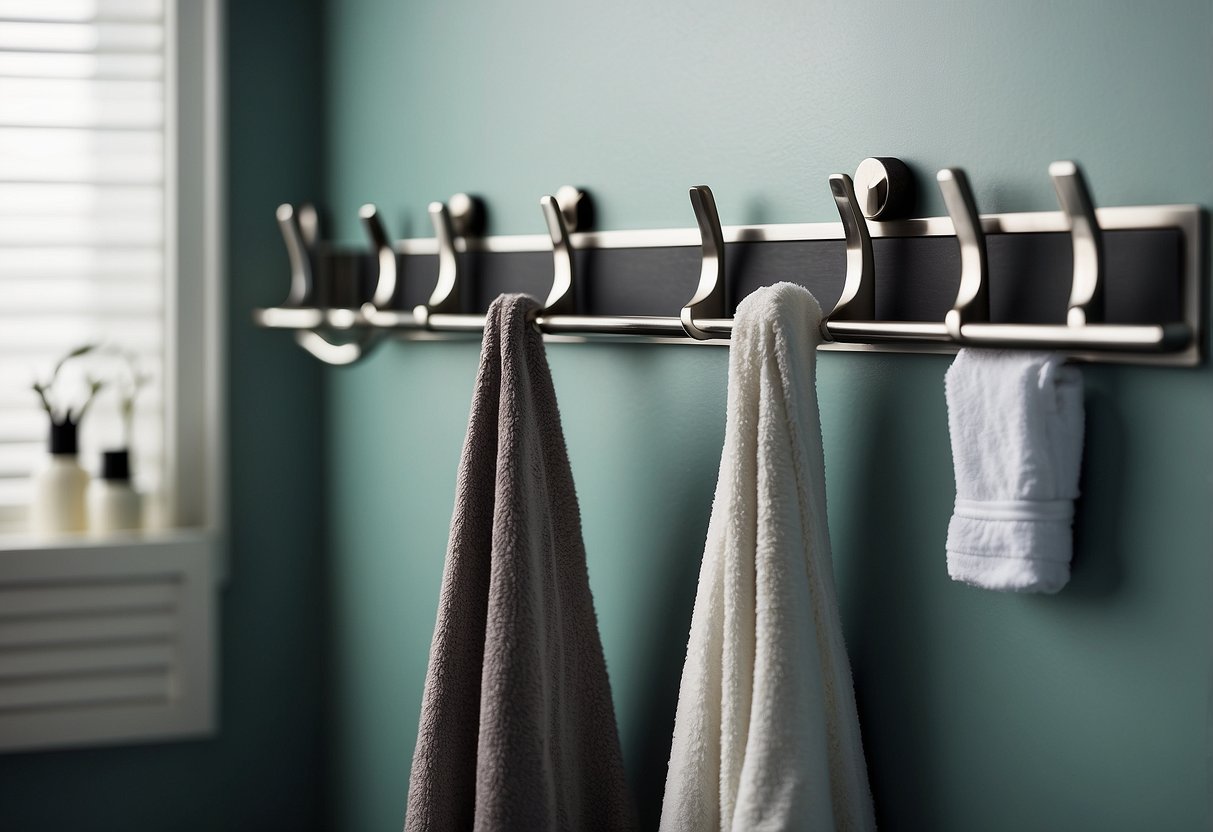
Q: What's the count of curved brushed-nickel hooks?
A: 8